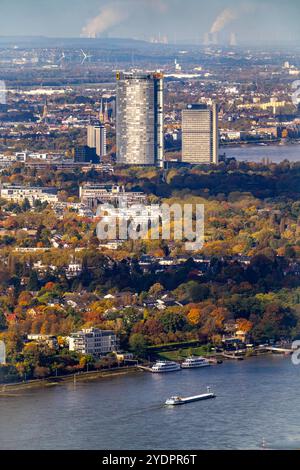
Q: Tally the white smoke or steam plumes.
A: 2